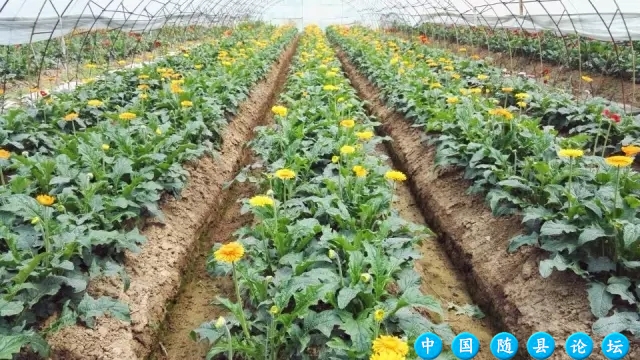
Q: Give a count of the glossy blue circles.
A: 6